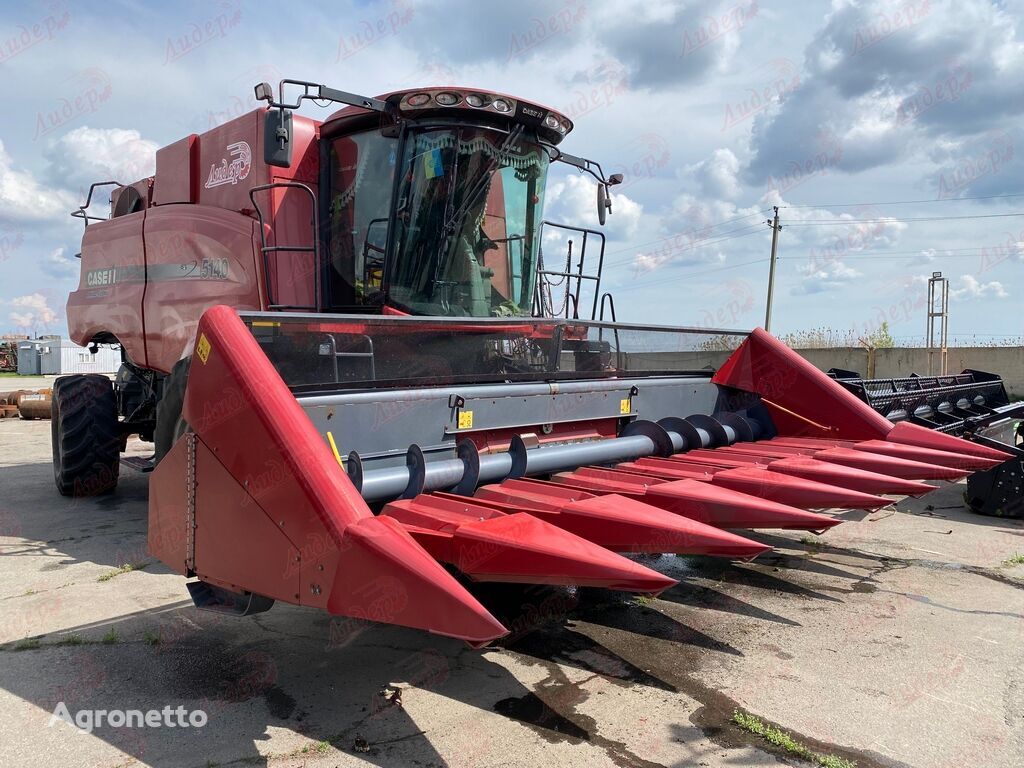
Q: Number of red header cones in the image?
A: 9